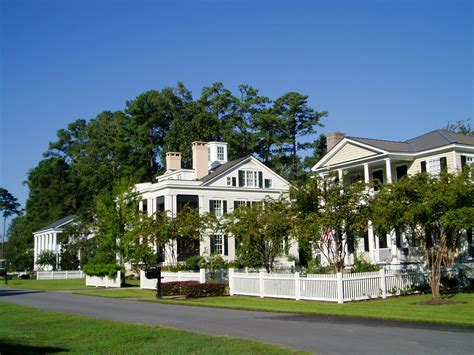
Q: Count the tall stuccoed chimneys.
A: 2